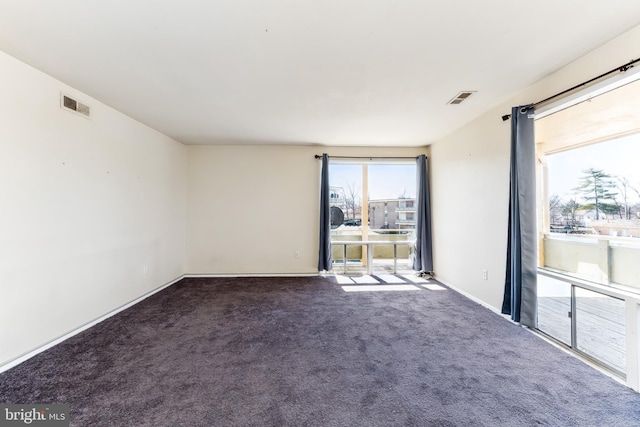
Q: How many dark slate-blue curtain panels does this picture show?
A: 3